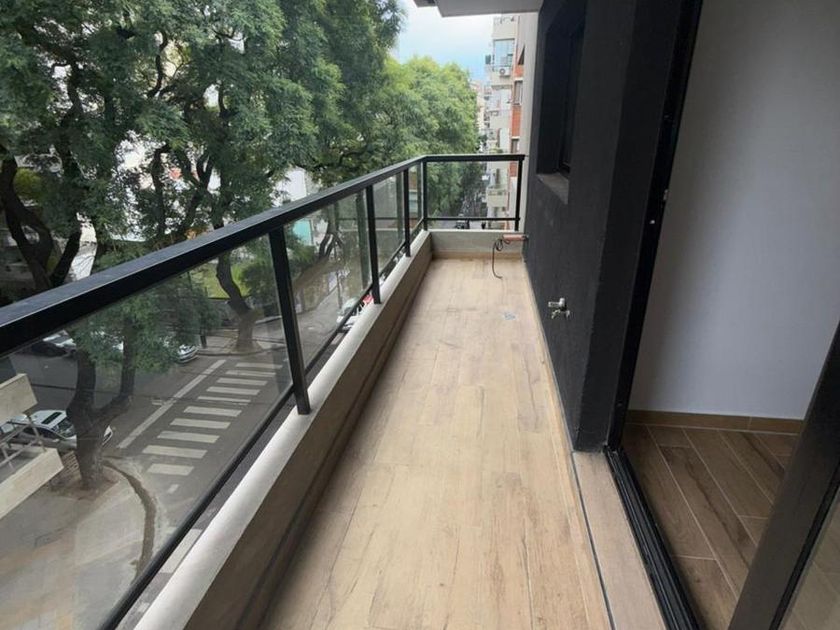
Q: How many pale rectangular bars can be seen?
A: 10